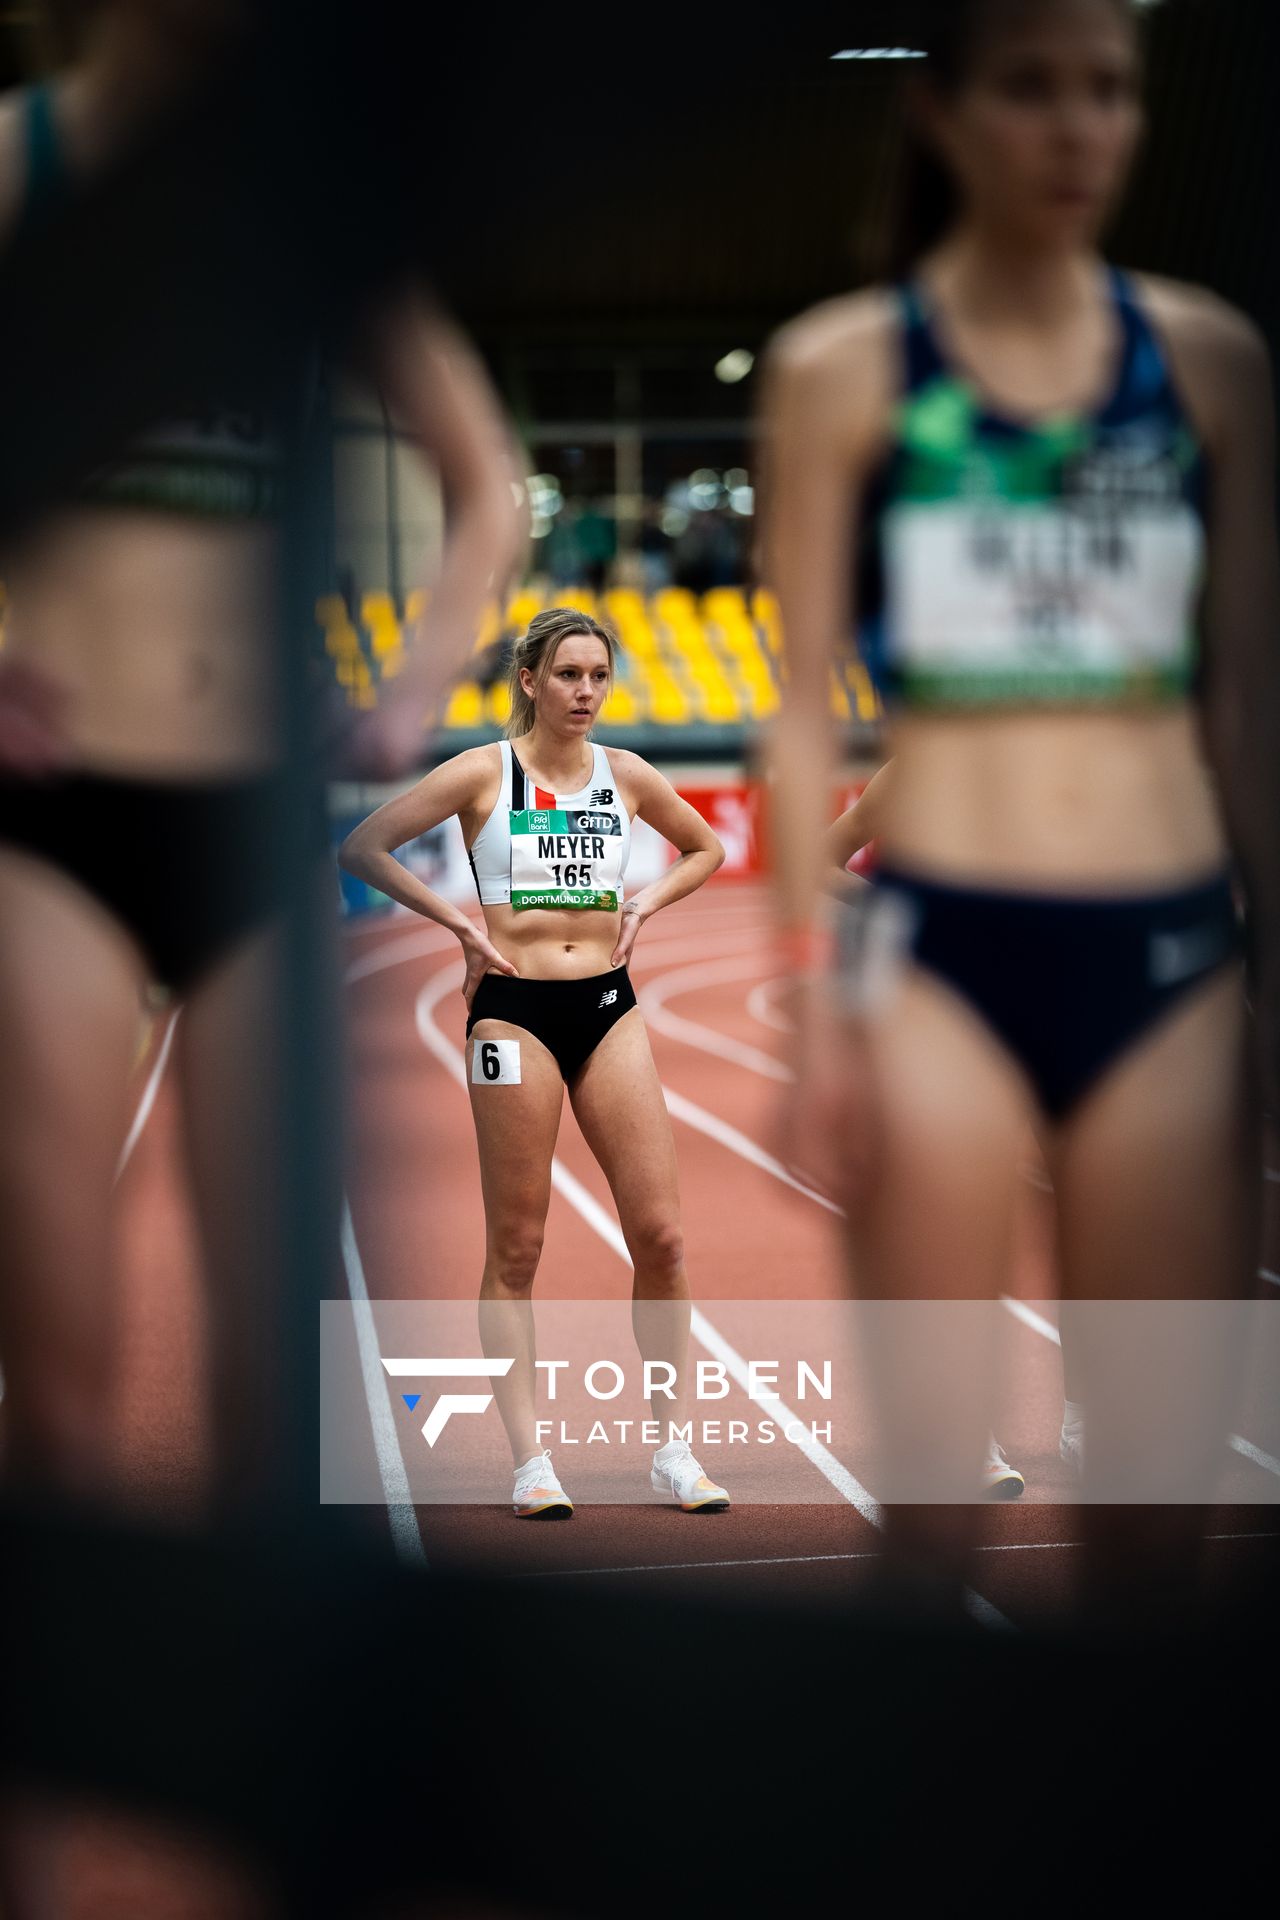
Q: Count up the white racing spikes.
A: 4